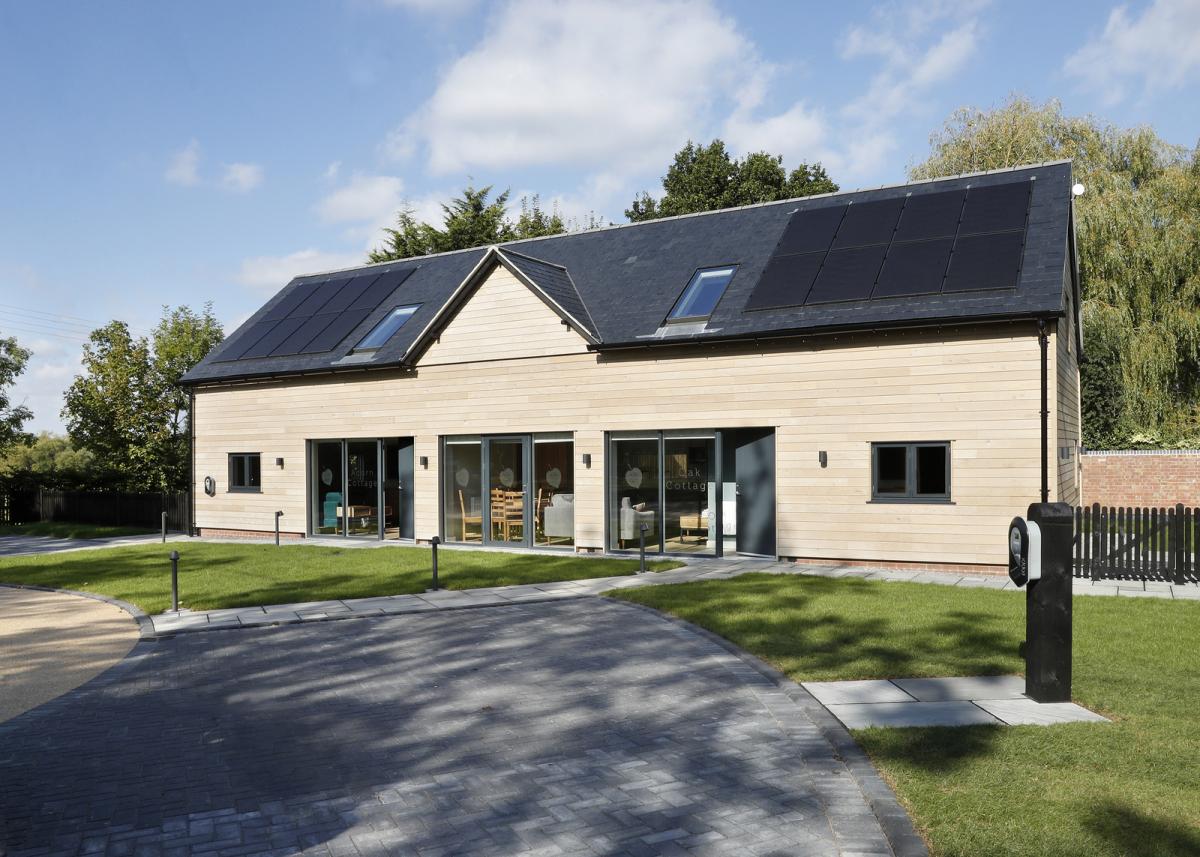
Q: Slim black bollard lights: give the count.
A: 5